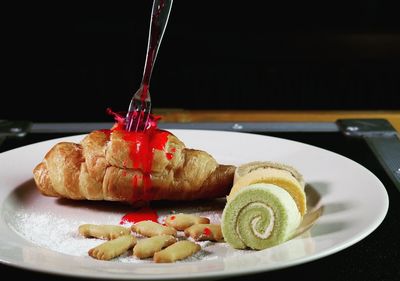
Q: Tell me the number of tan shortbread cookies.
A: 7